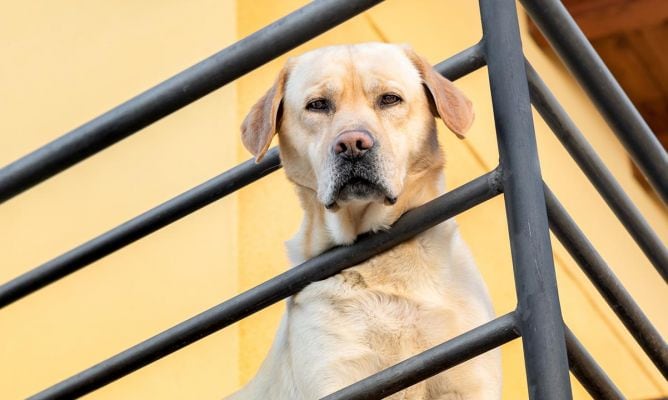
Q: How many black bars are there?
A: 9